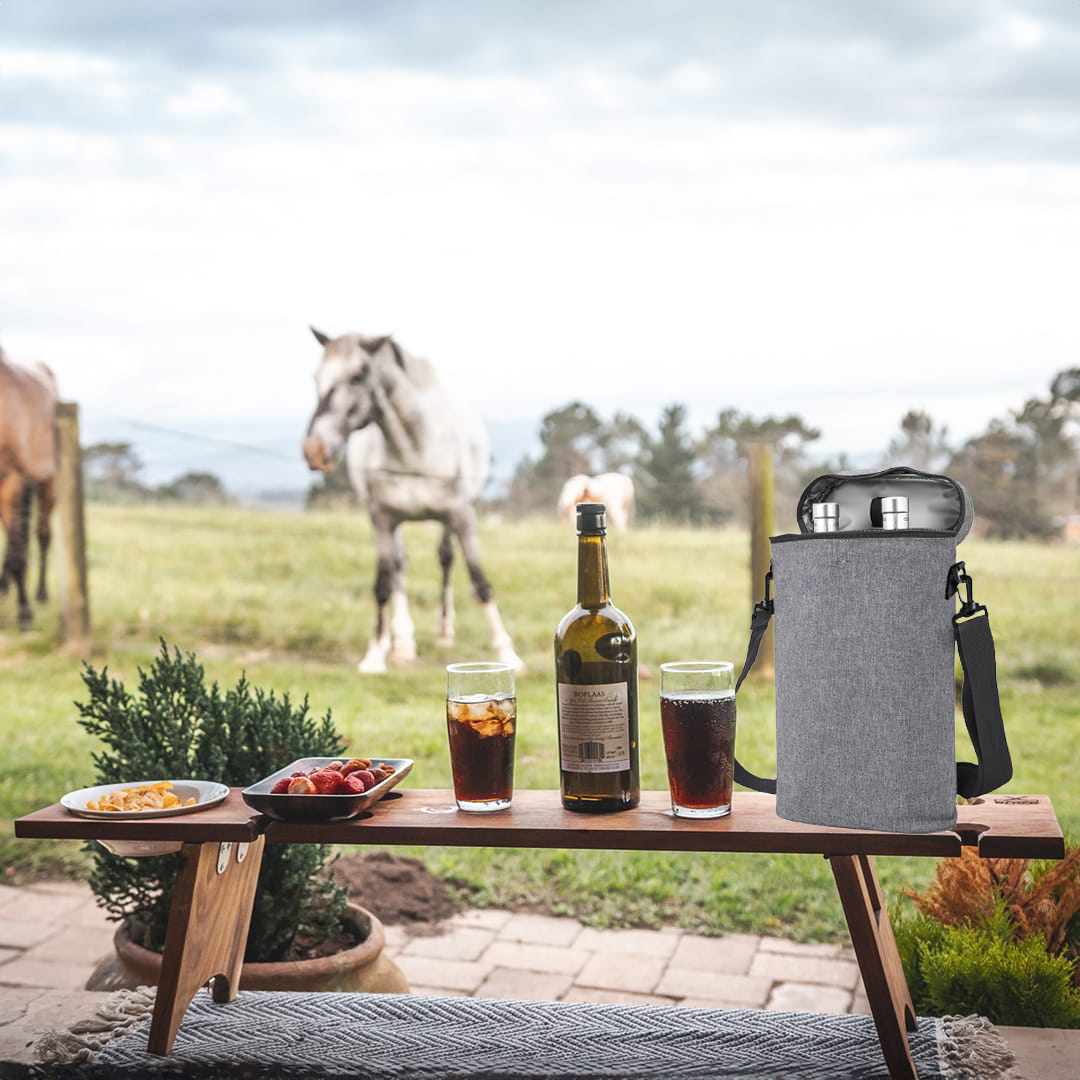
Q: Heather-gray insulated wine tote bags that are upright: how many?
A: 1